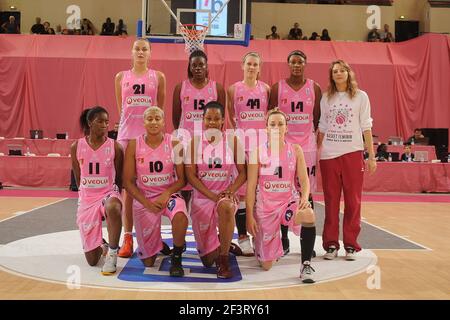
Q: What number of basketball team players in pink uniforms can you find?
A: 8